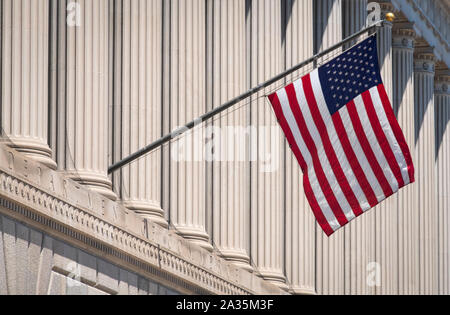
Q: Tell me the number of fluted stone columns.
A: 13